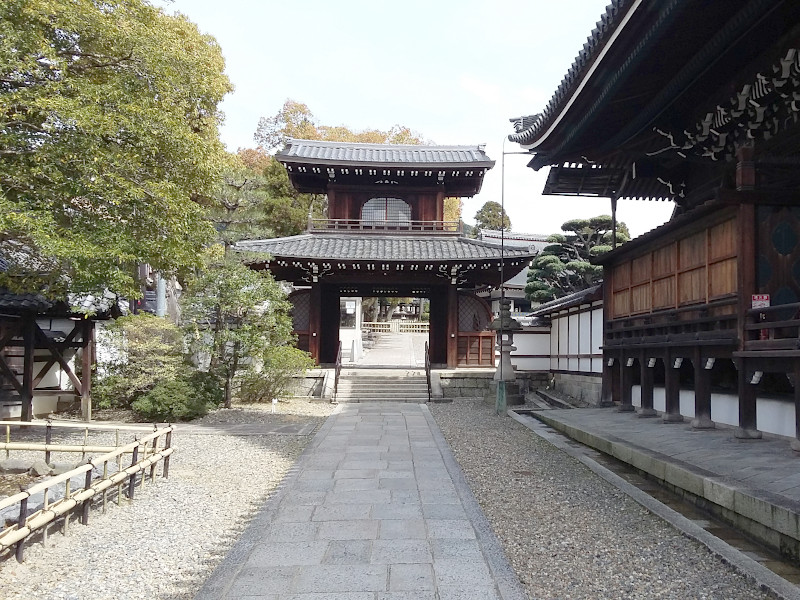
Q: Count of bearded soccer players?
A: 0